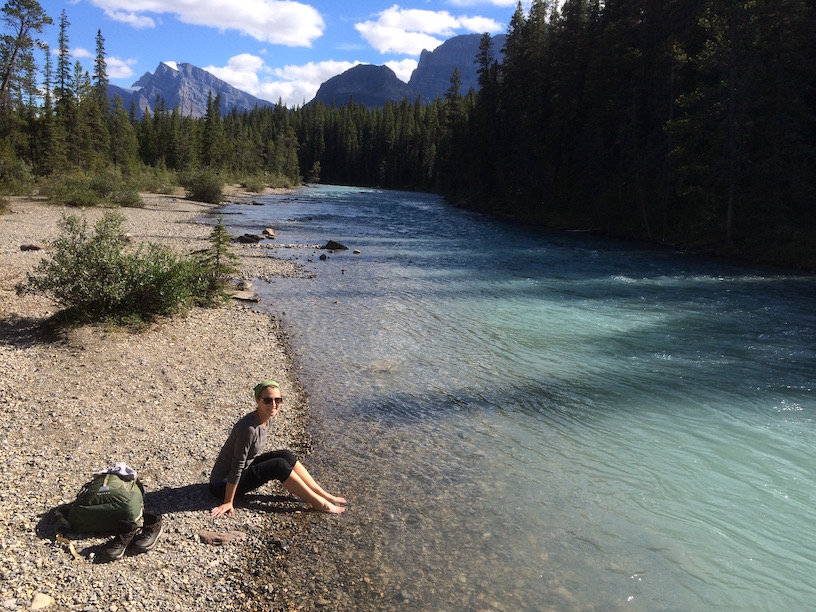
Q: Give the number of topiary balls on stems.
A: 0